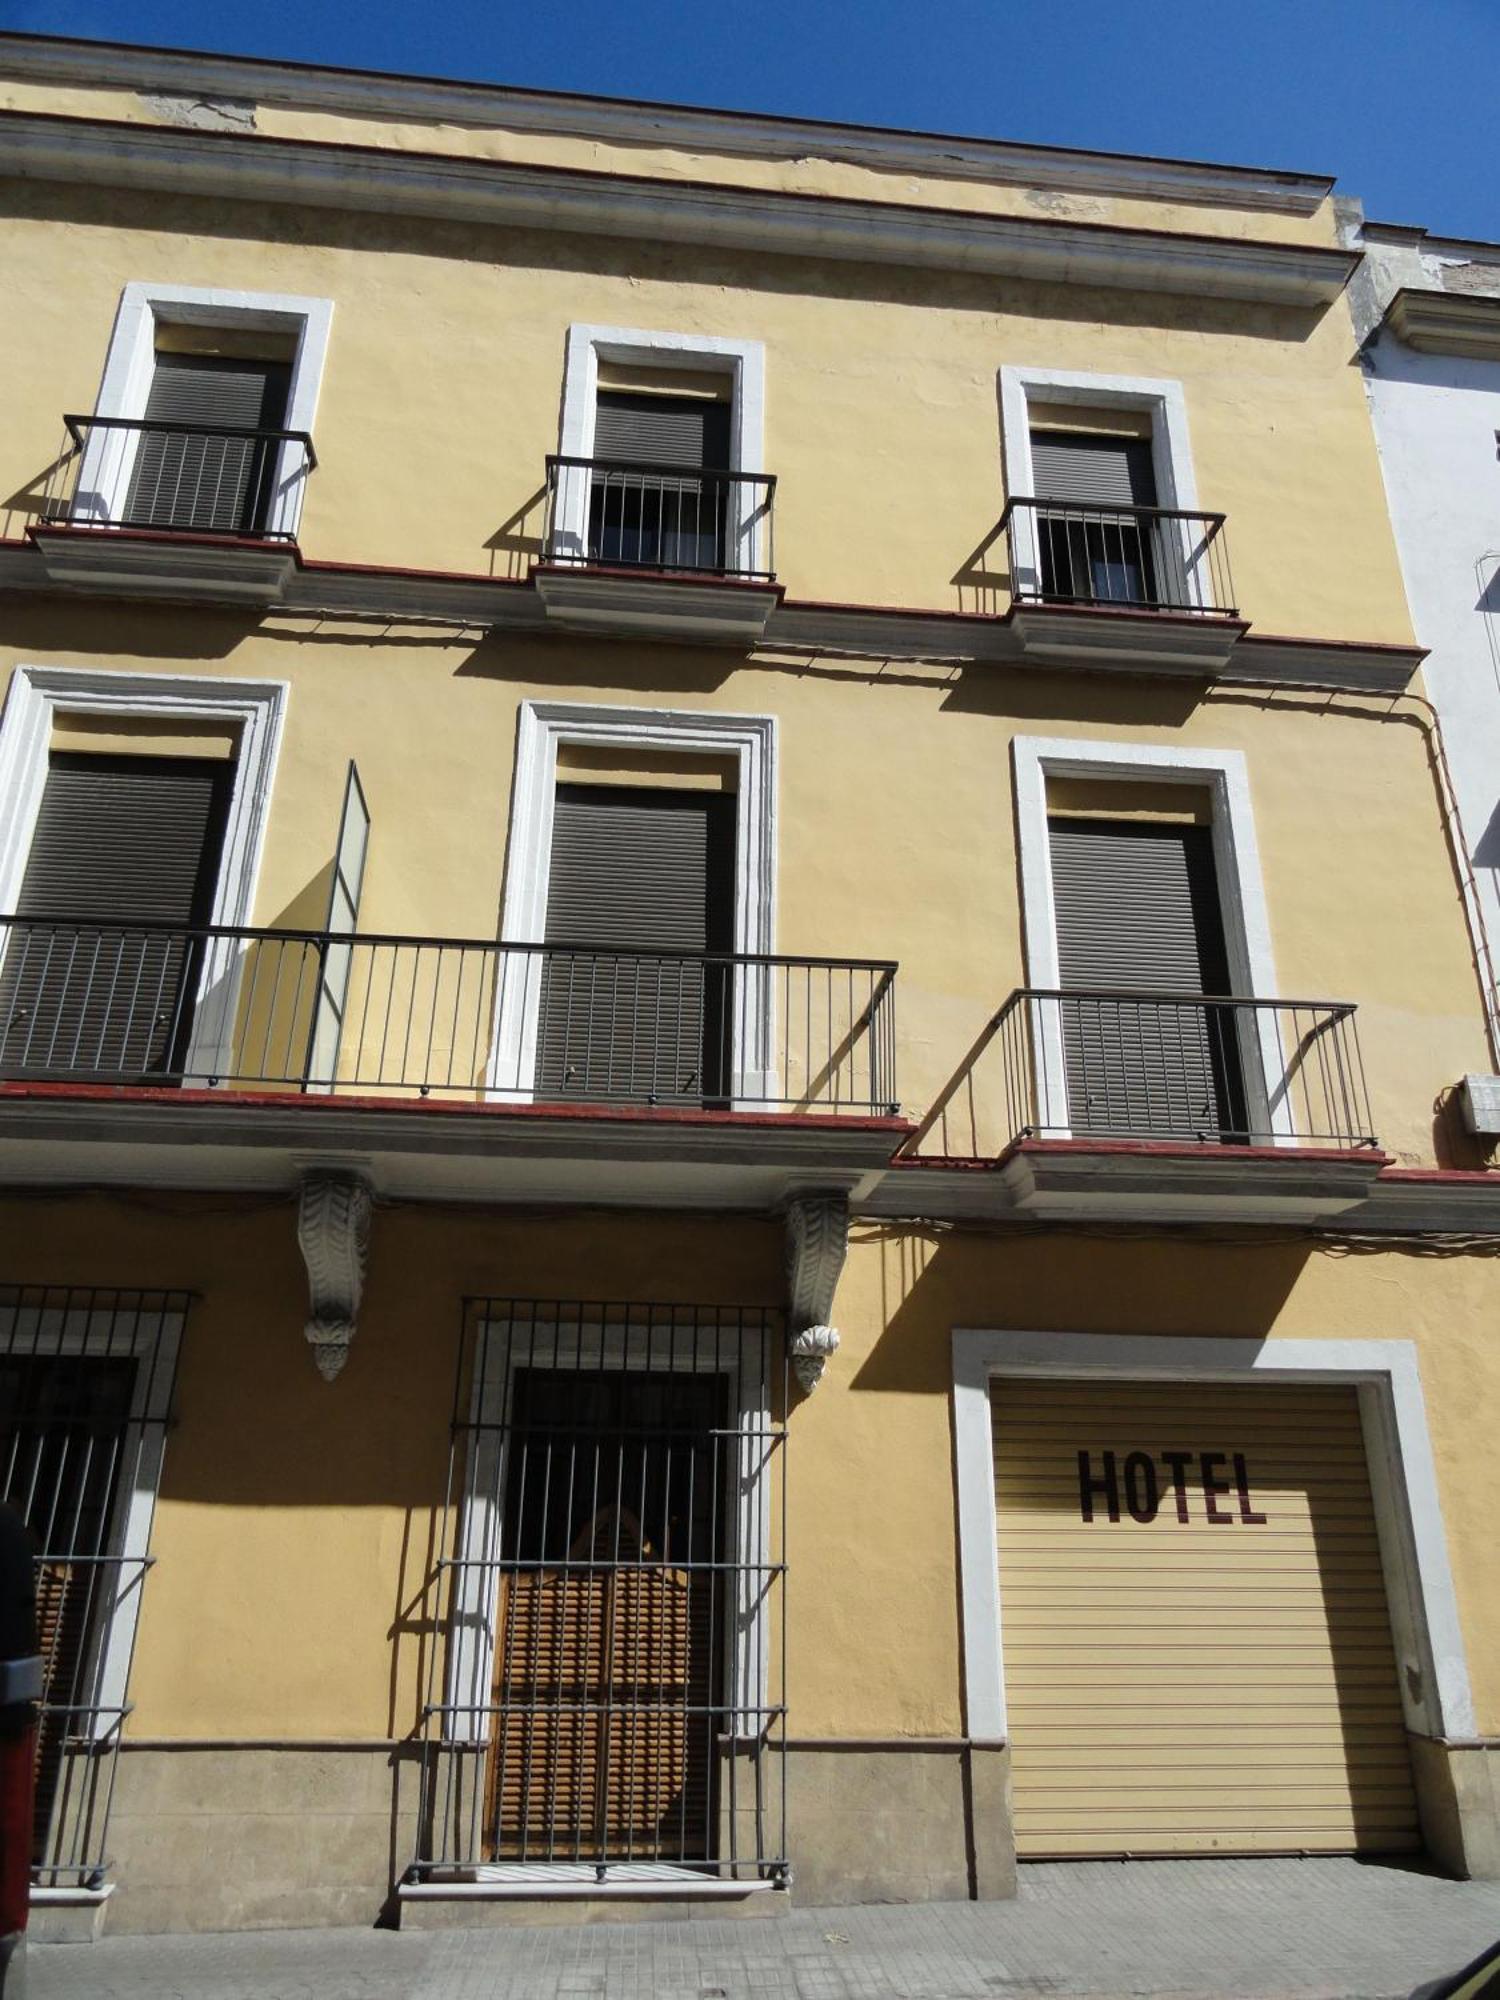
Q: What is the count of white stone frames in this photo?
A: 9